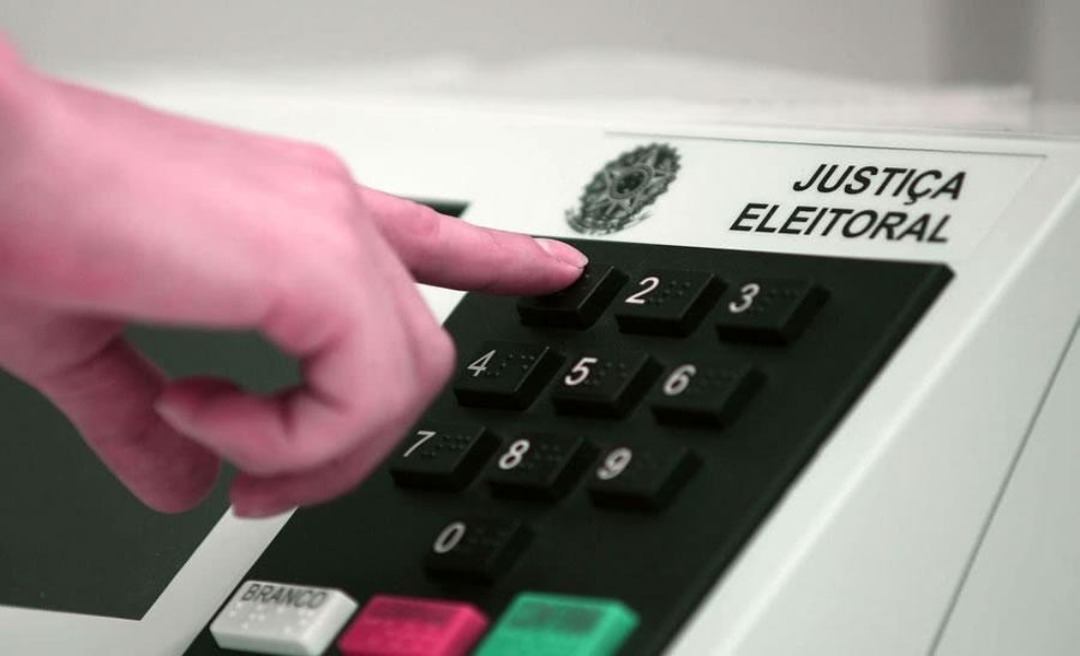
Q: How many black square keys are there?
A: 10